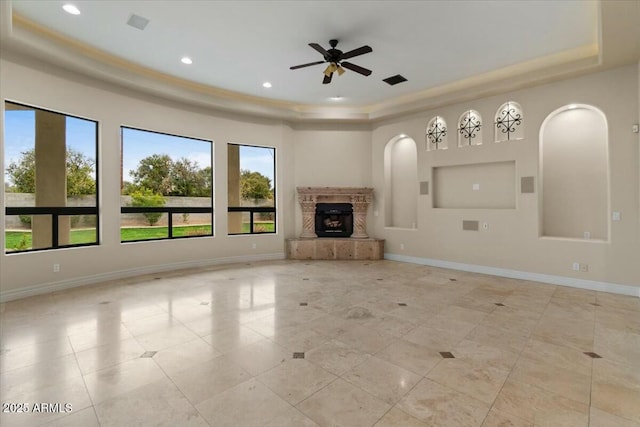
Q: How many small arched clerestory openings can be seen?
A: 3